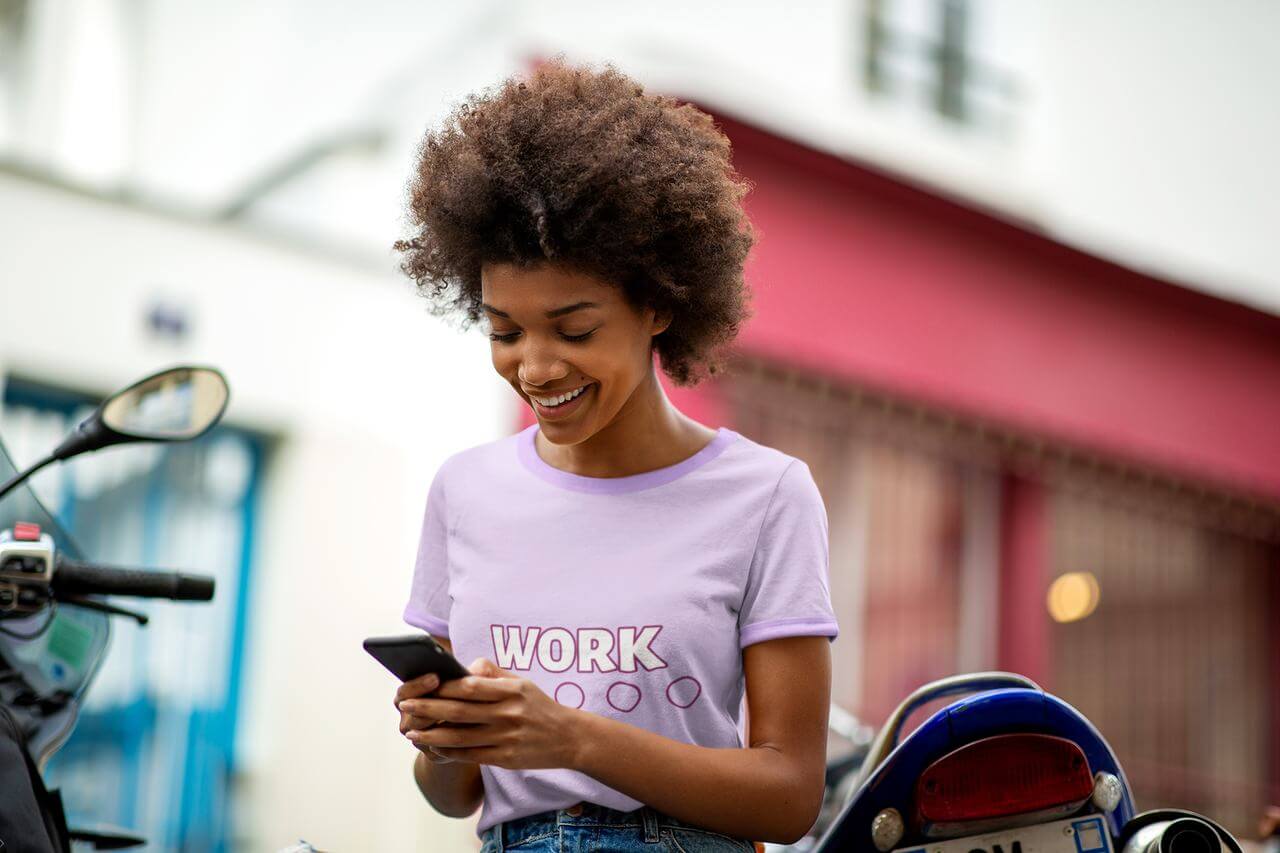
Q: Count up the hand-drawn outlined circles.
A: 3